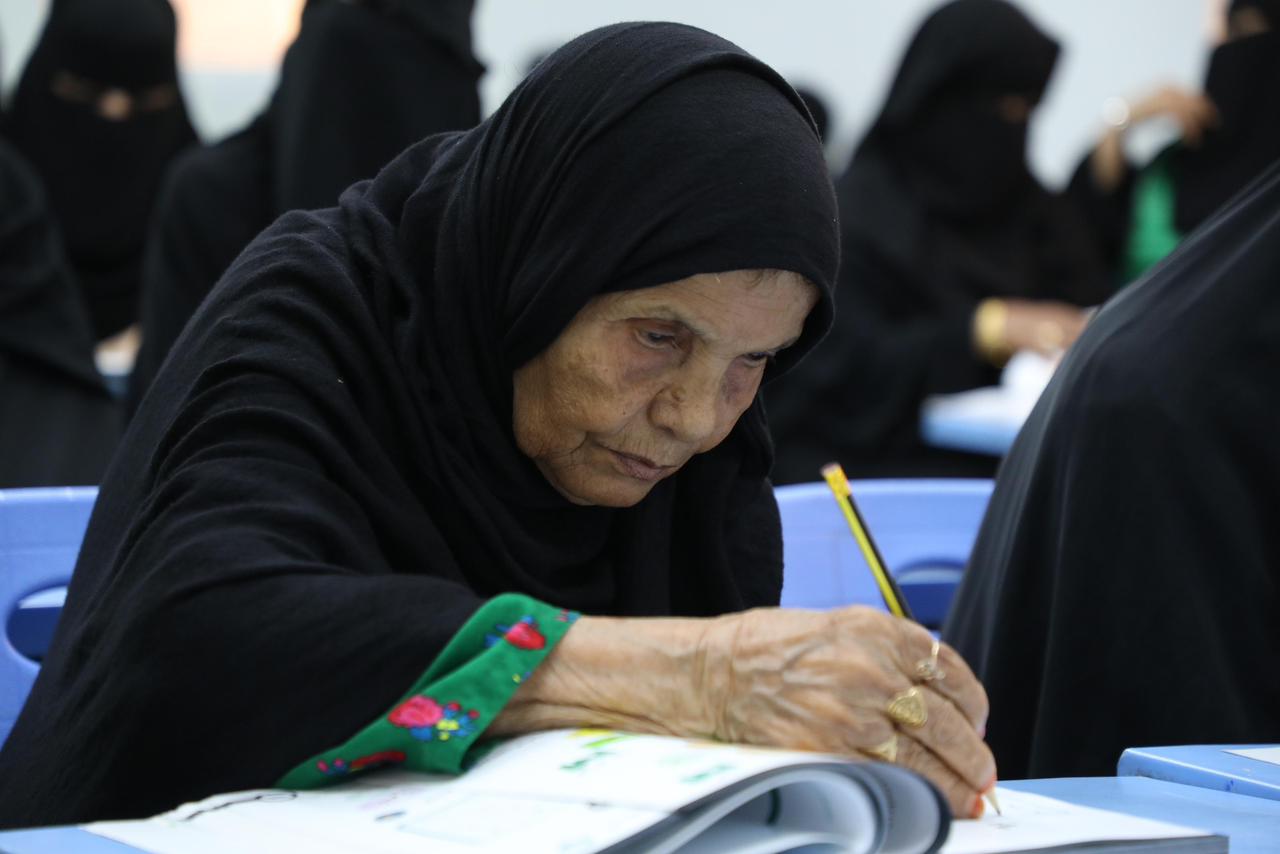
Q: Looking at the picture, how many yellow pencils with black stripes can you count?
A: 1